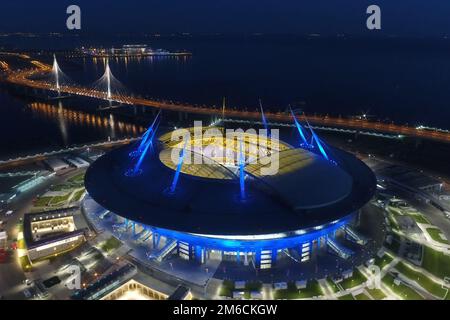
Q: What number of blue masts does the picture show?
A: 7